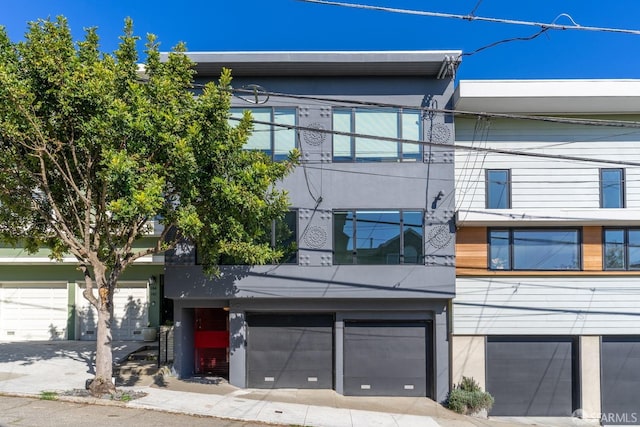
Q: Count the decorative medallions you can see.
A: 4